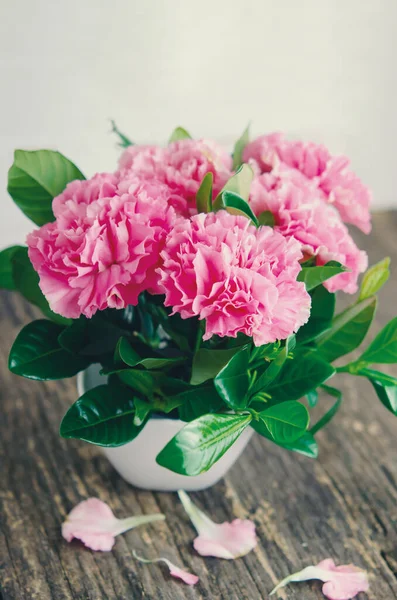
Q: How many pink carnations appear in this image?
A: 5